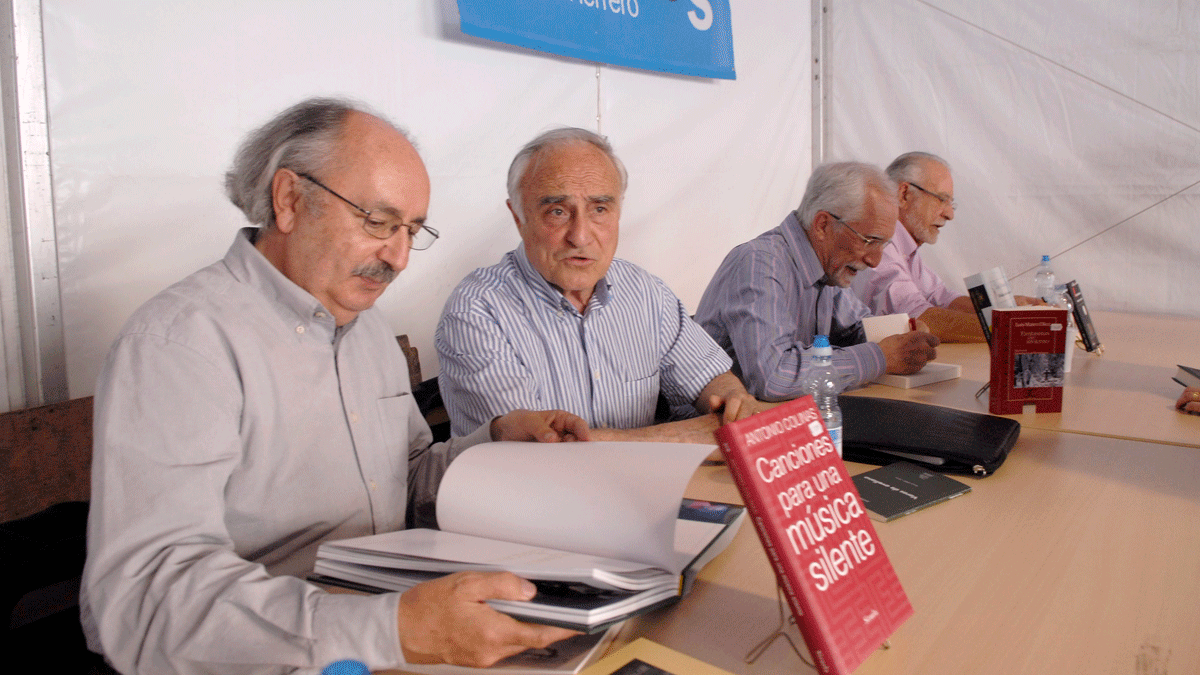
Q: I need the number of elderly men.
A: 4